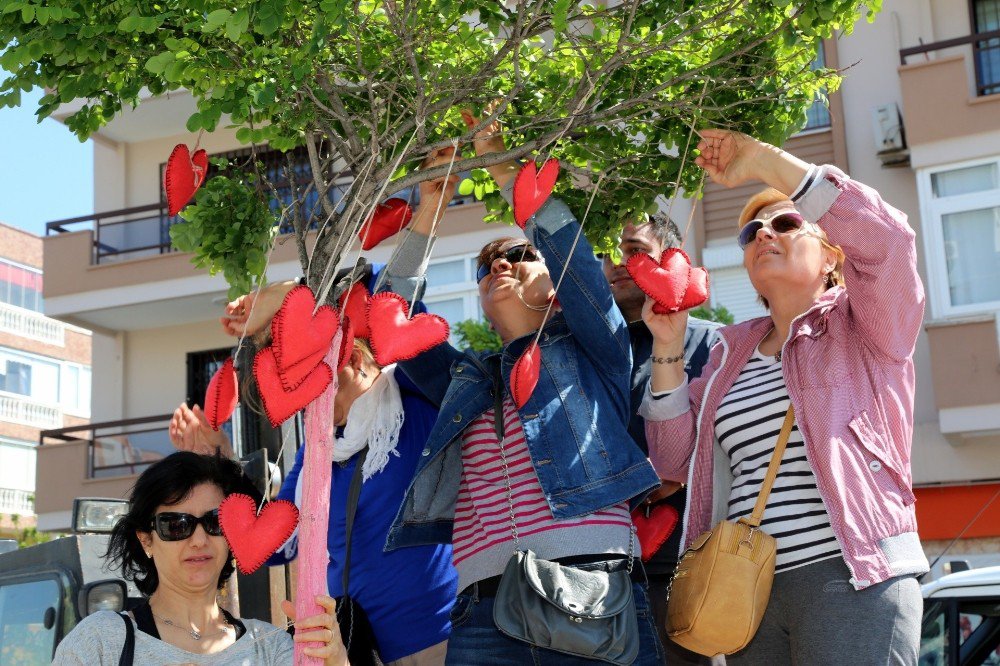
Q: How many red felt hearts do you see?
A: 15